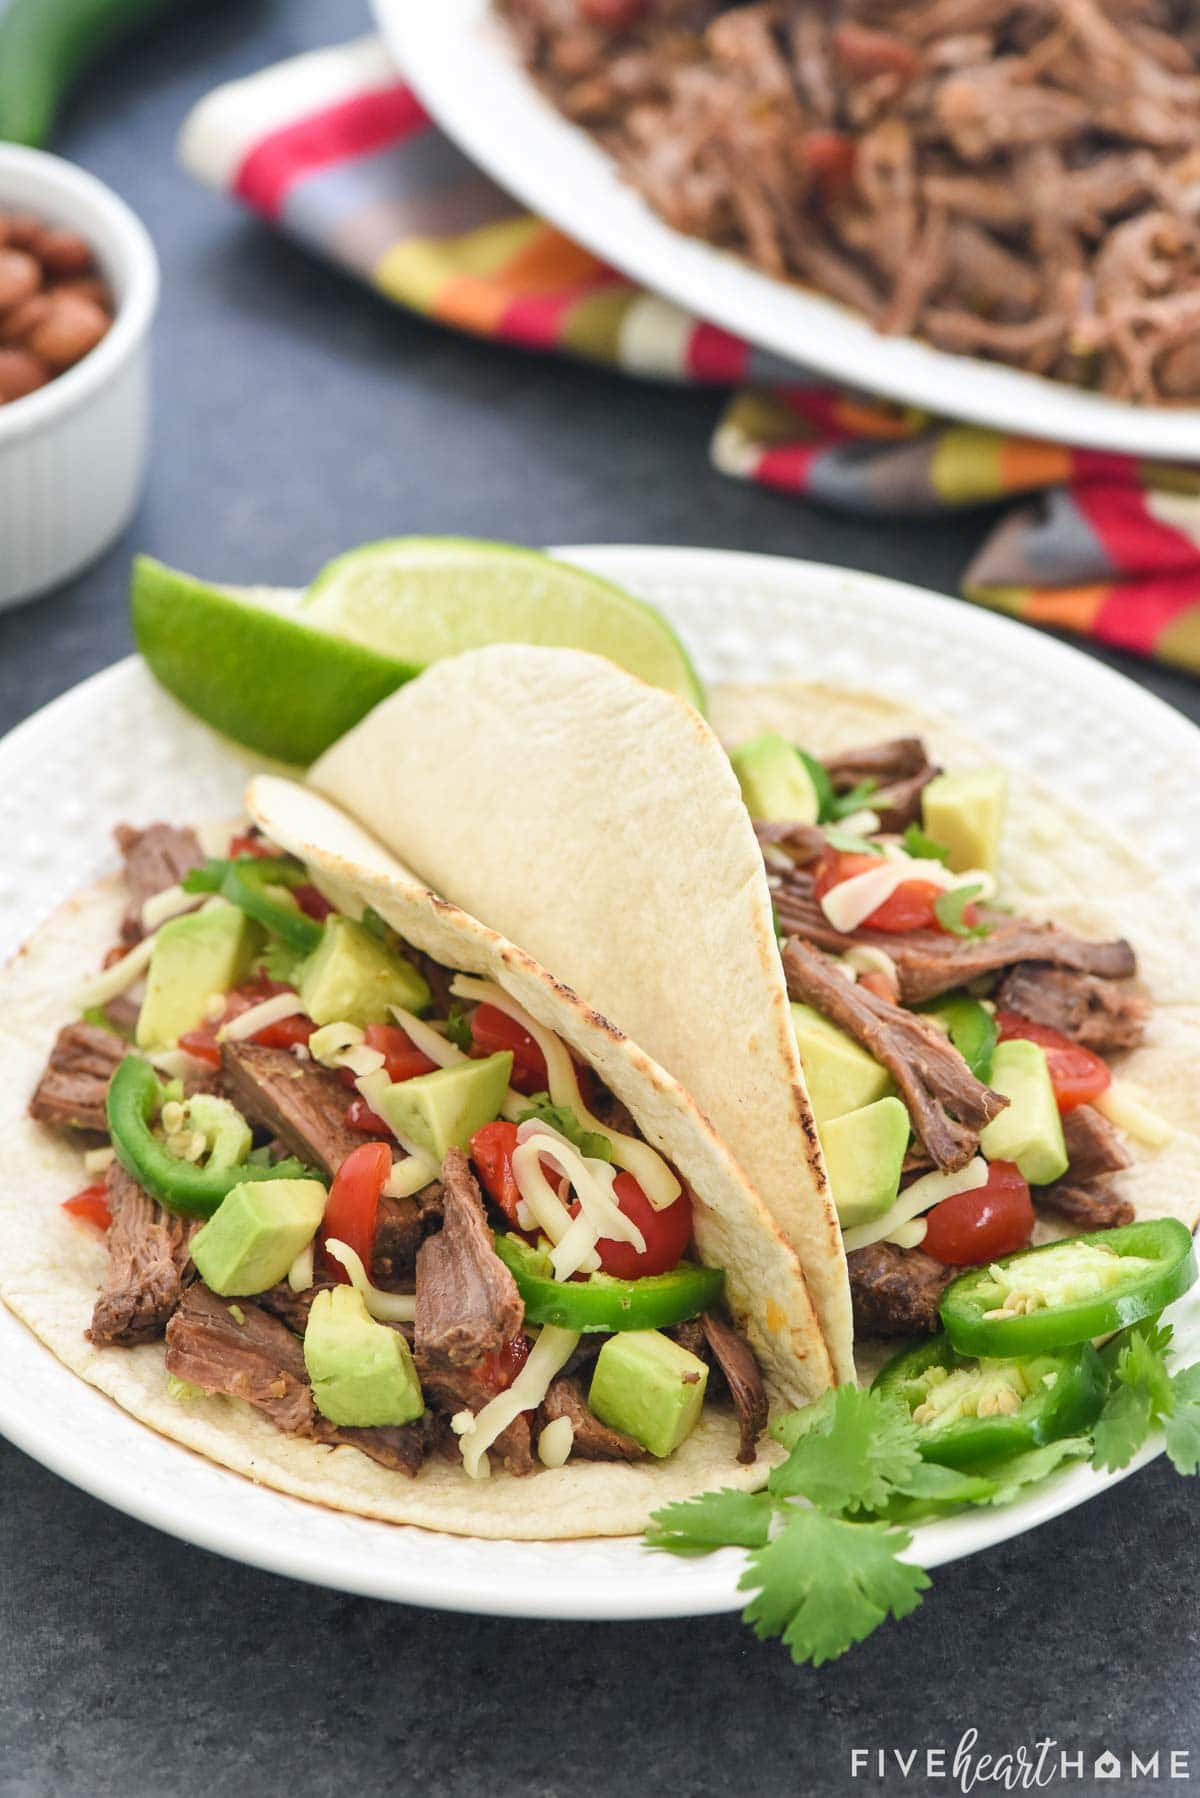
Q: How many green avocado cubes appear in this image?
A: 11